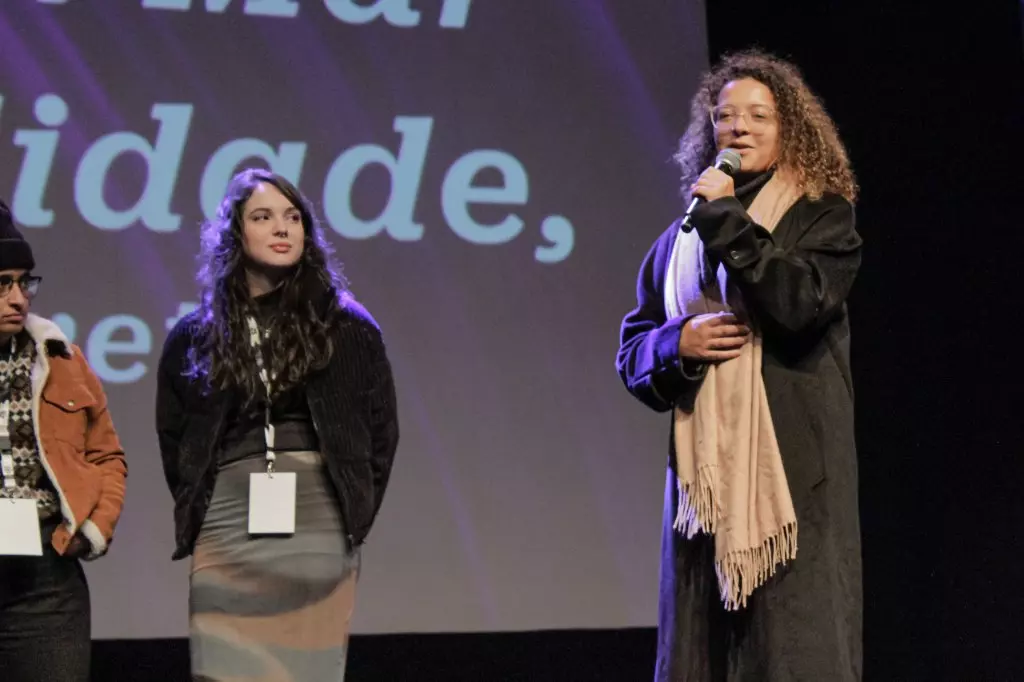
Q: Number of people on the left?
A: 2